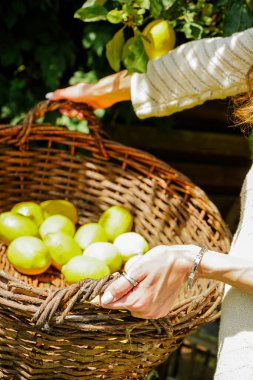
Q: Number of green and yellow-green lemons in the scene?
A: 12